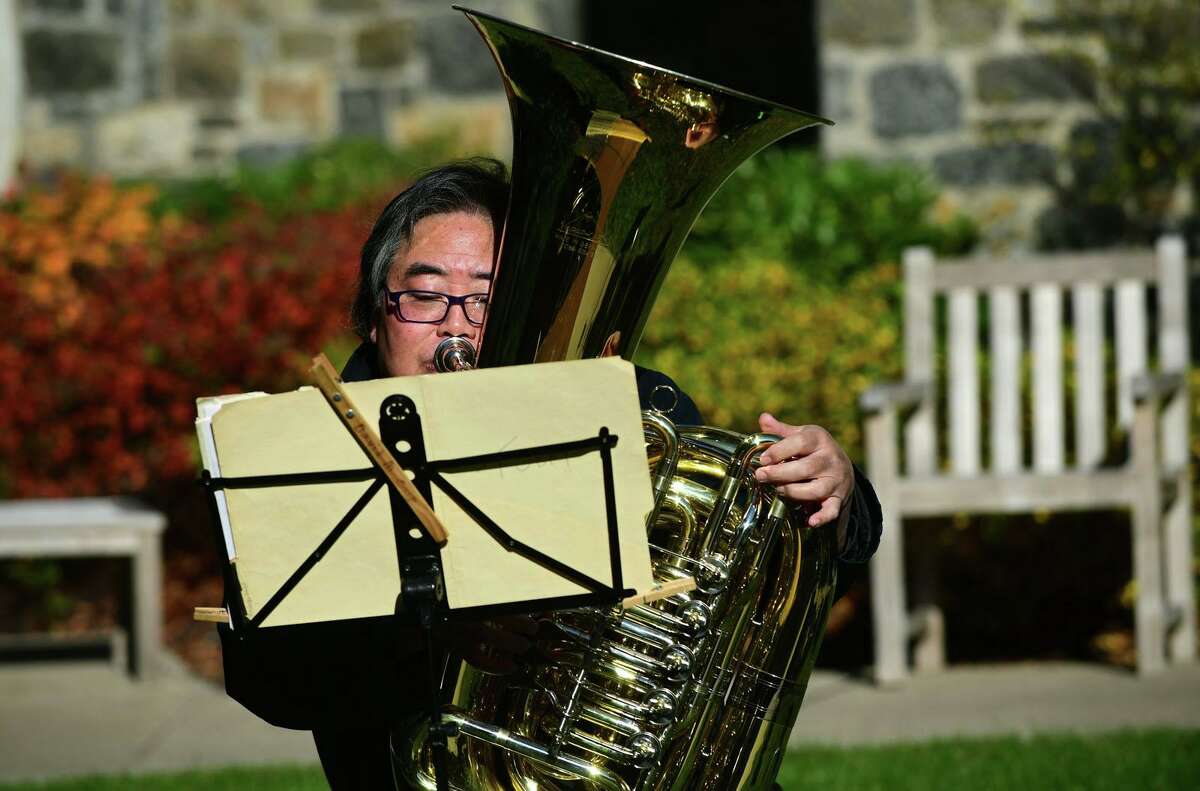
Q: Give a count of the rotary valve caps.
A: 5